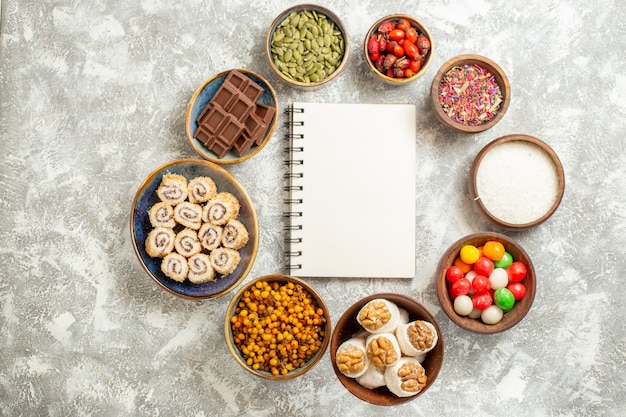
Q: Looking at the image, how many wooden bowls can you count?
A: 4